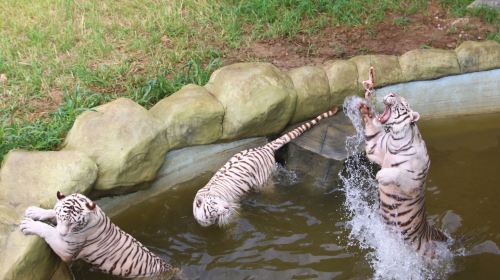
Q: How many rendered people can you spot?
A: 0